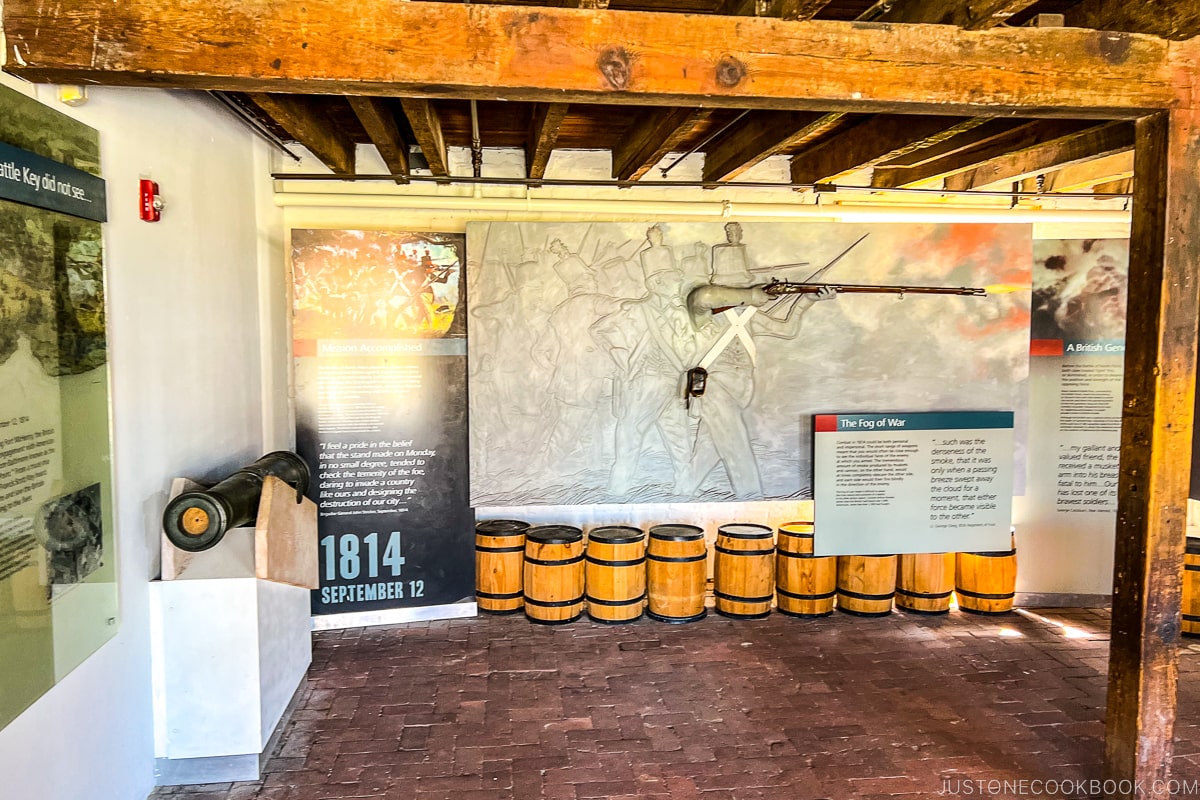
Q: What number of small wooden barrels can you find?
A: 10